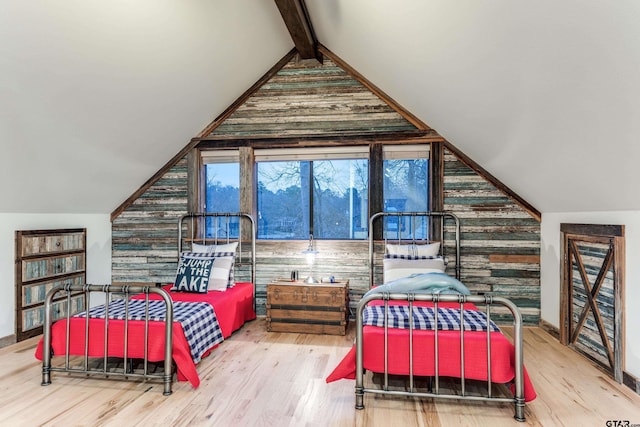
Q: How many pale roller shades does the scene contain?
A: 3